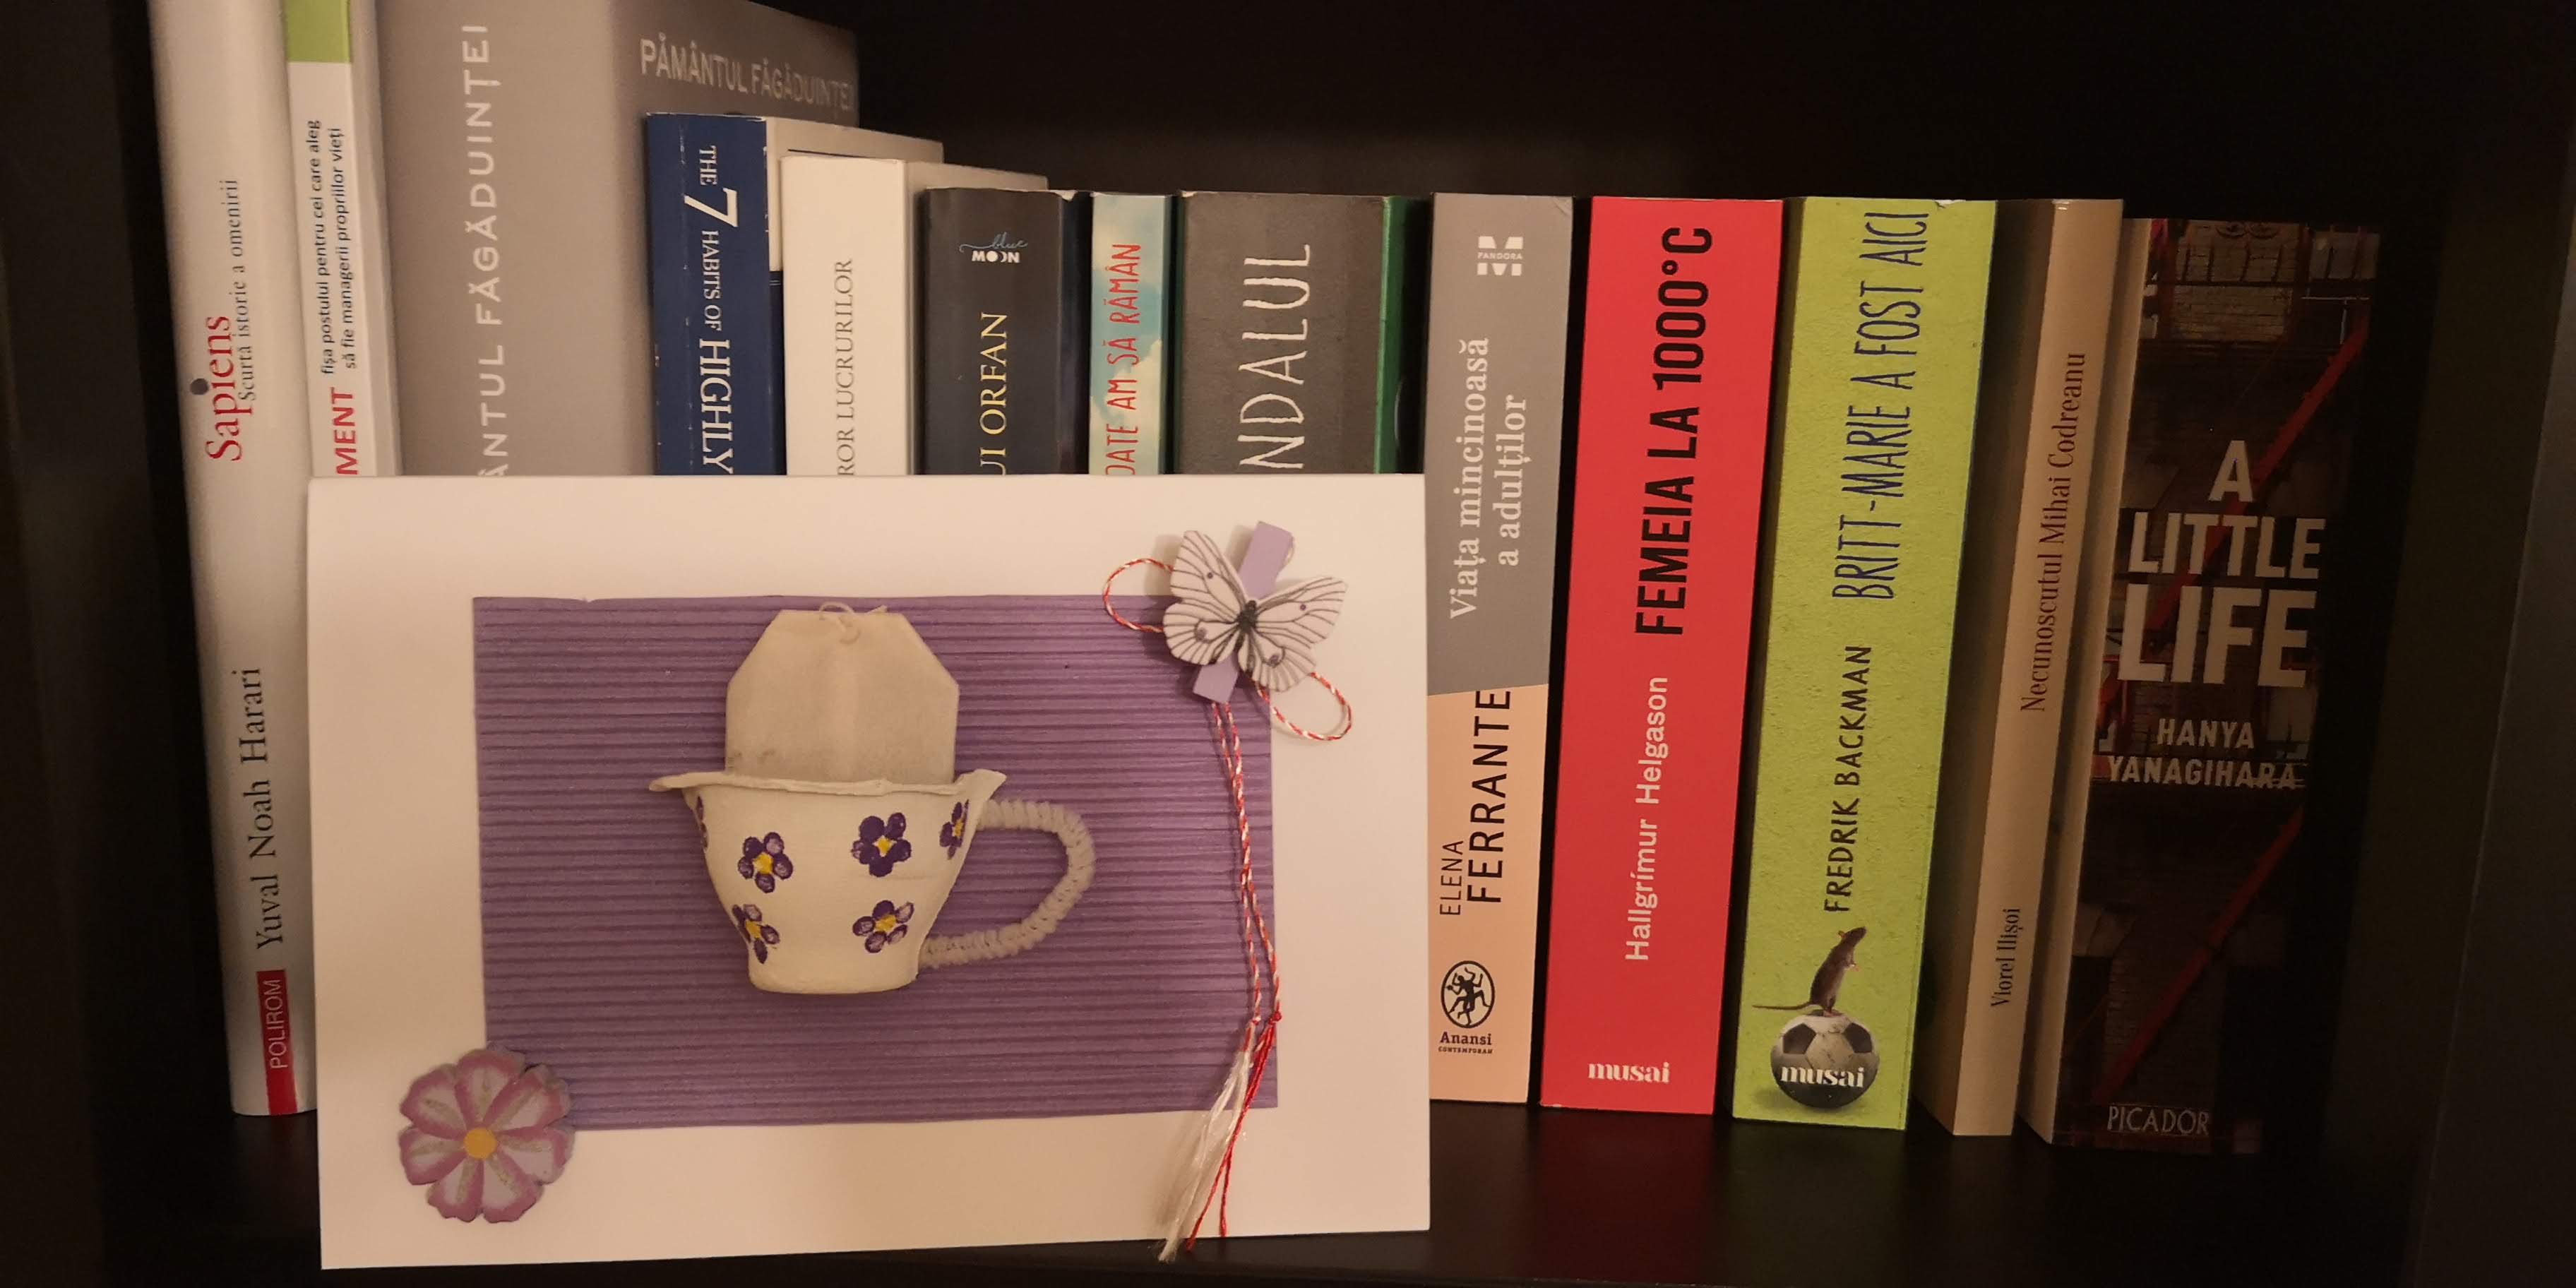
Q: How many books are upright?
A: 13